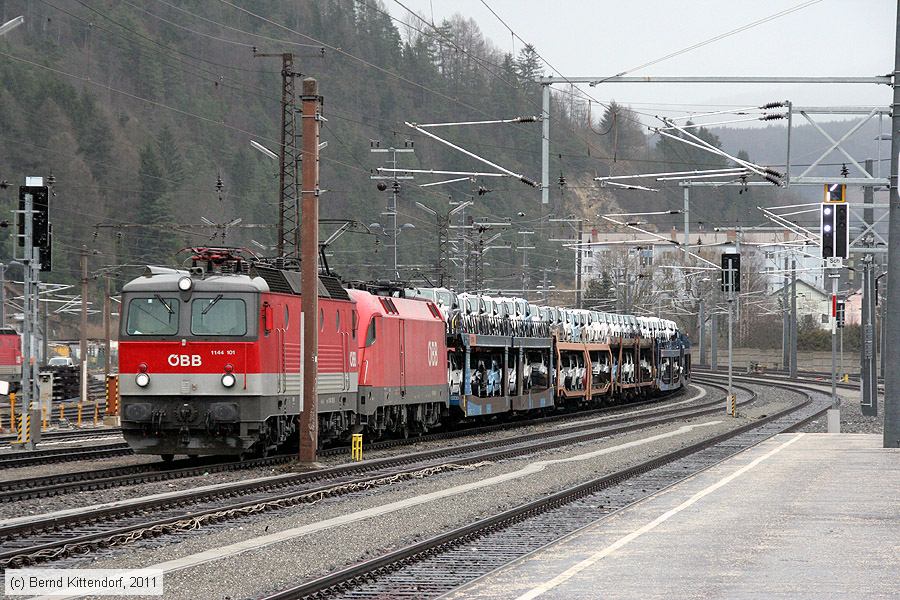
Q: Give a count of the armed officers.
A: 0